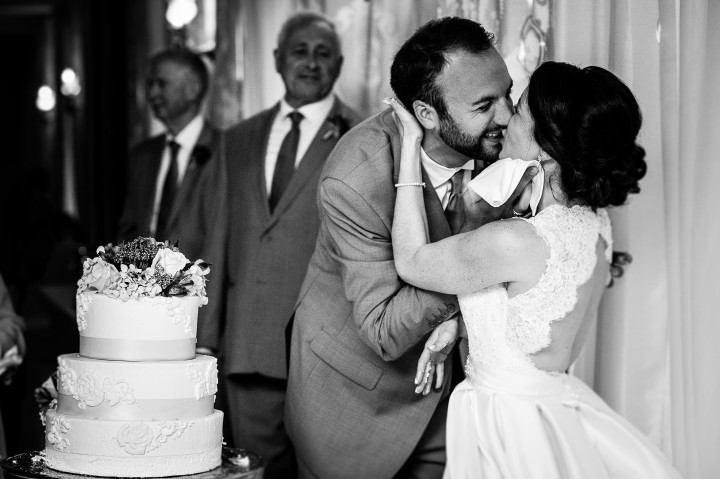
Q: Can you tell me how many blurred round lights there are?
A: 3